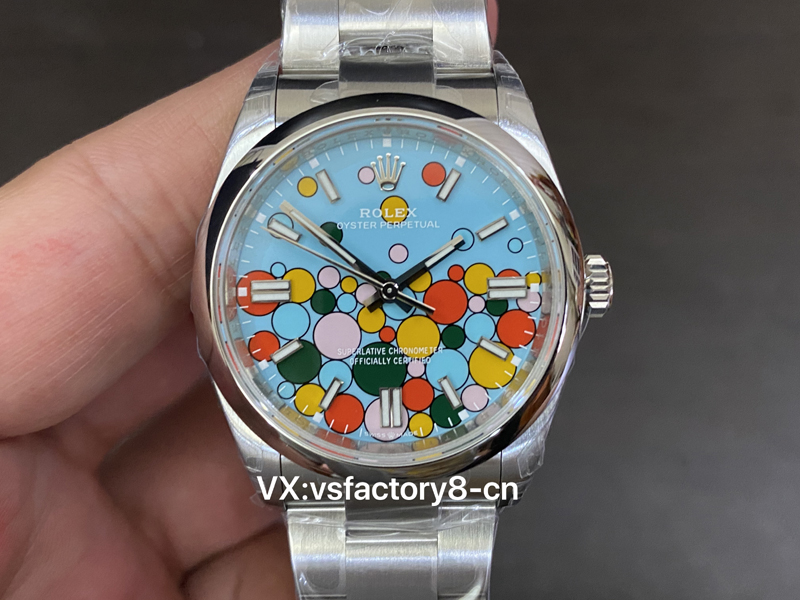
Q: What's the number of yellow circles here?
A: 12